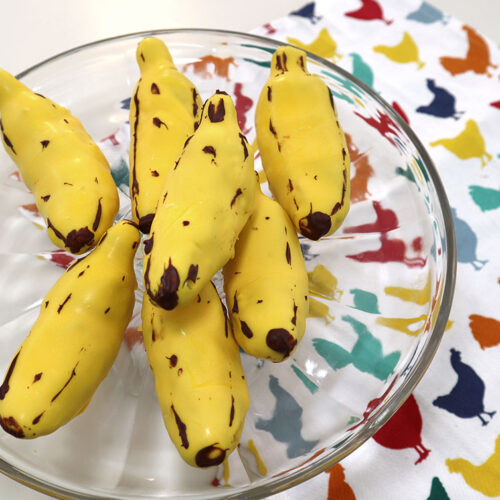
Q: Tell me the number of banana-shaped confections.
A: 7